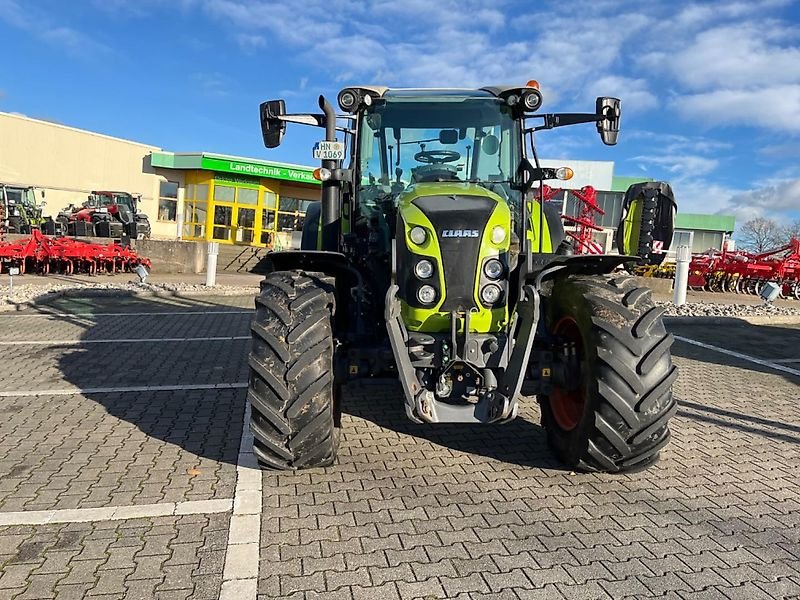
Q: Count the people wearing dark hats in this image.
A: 0